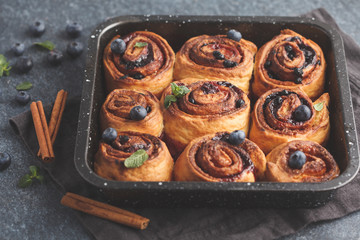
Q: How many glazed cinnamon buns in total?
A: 9